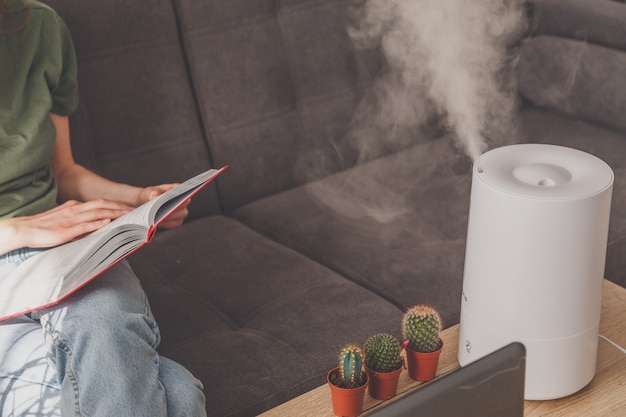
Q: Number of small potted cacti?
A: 3